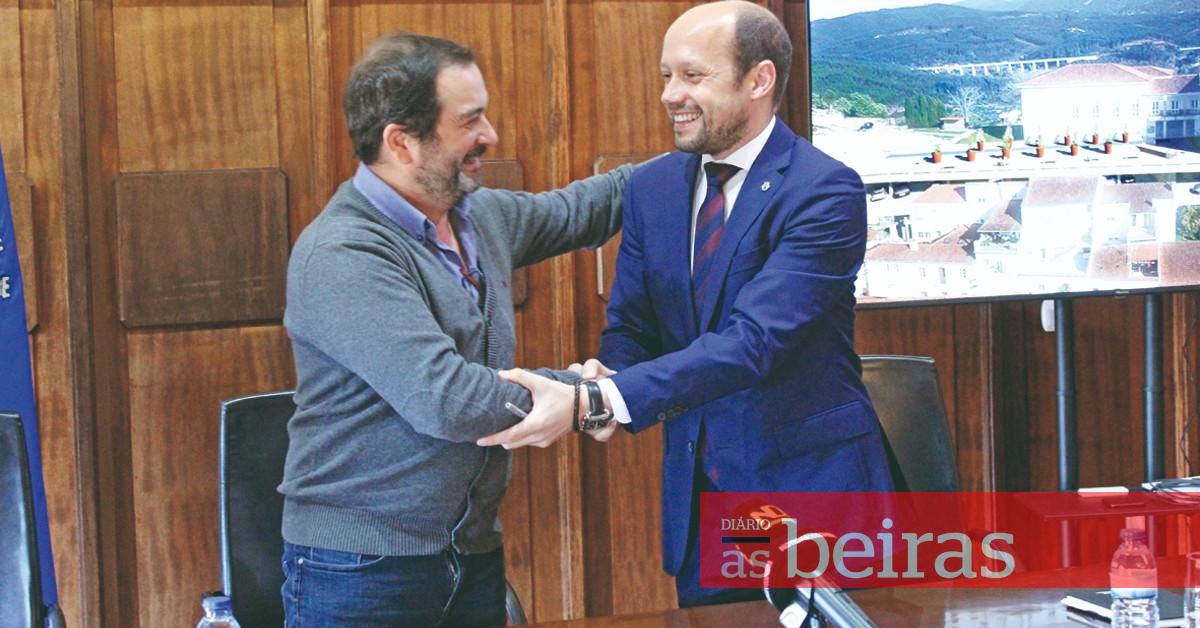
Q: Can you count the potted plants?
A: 11